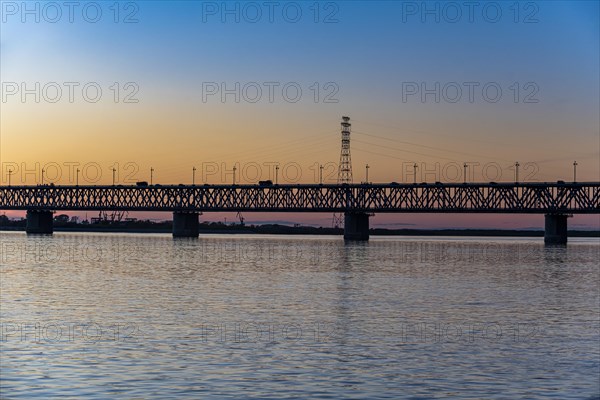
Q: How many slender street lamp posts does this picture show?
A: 14